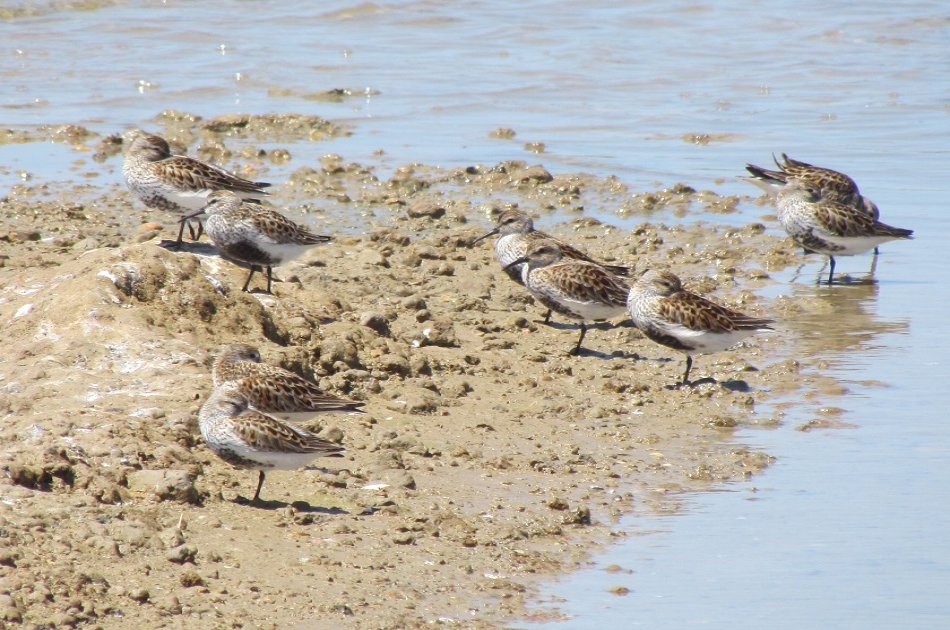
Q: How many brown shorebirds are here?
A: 9